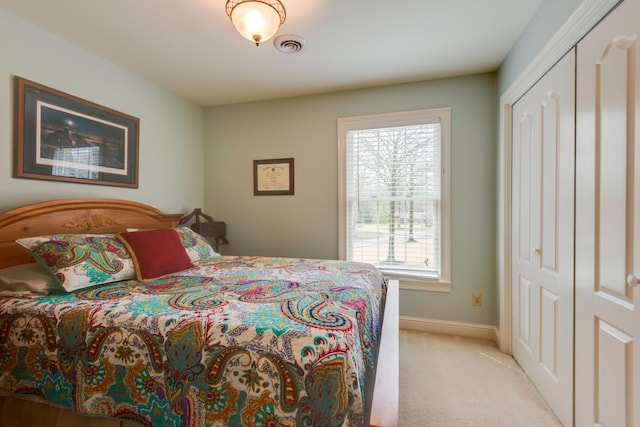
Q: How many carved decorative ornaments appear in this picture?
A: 1